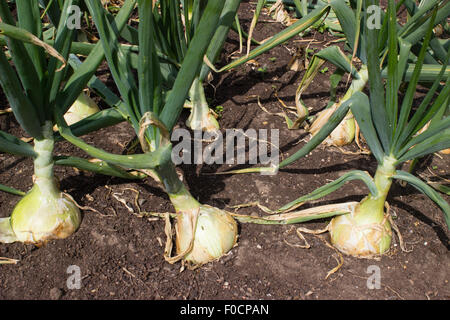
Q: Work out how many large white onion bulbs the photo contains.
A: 3